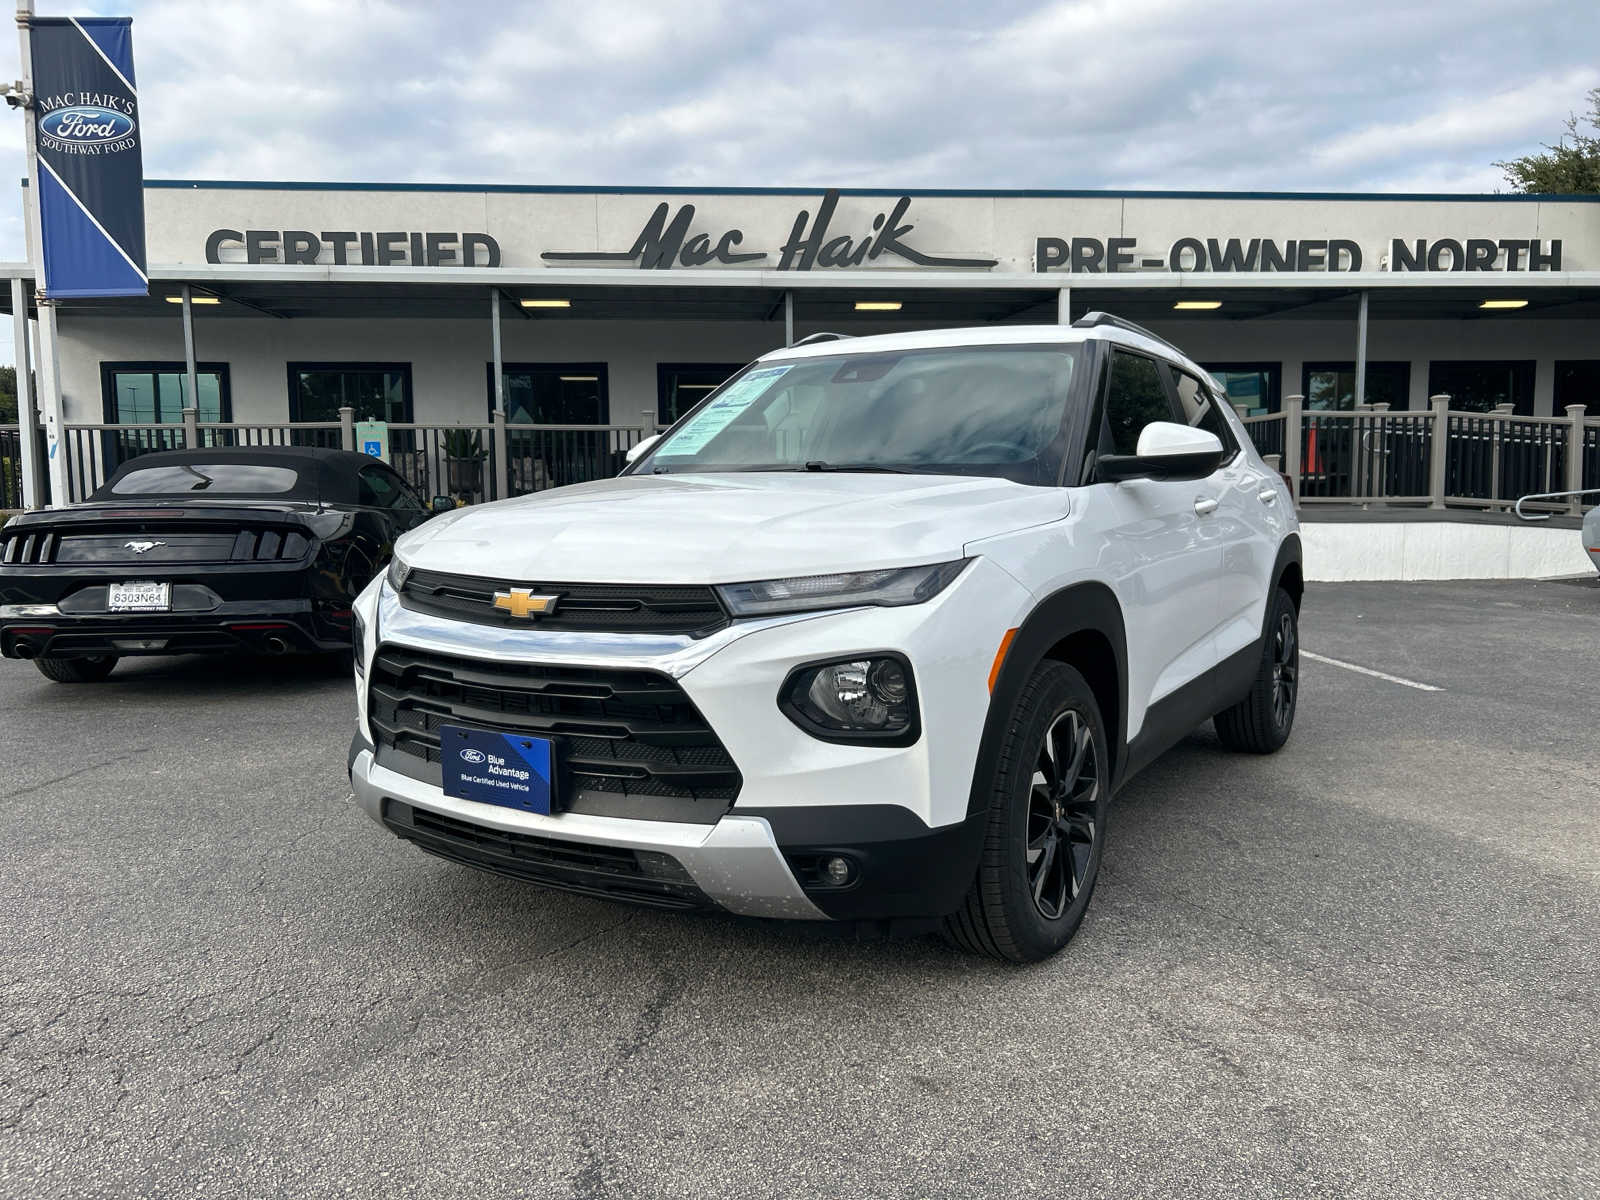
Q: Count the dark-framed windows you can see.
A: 8